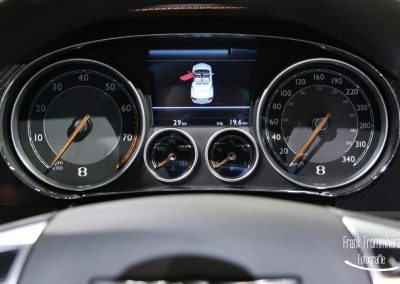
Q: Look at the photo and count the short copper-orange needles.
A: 2